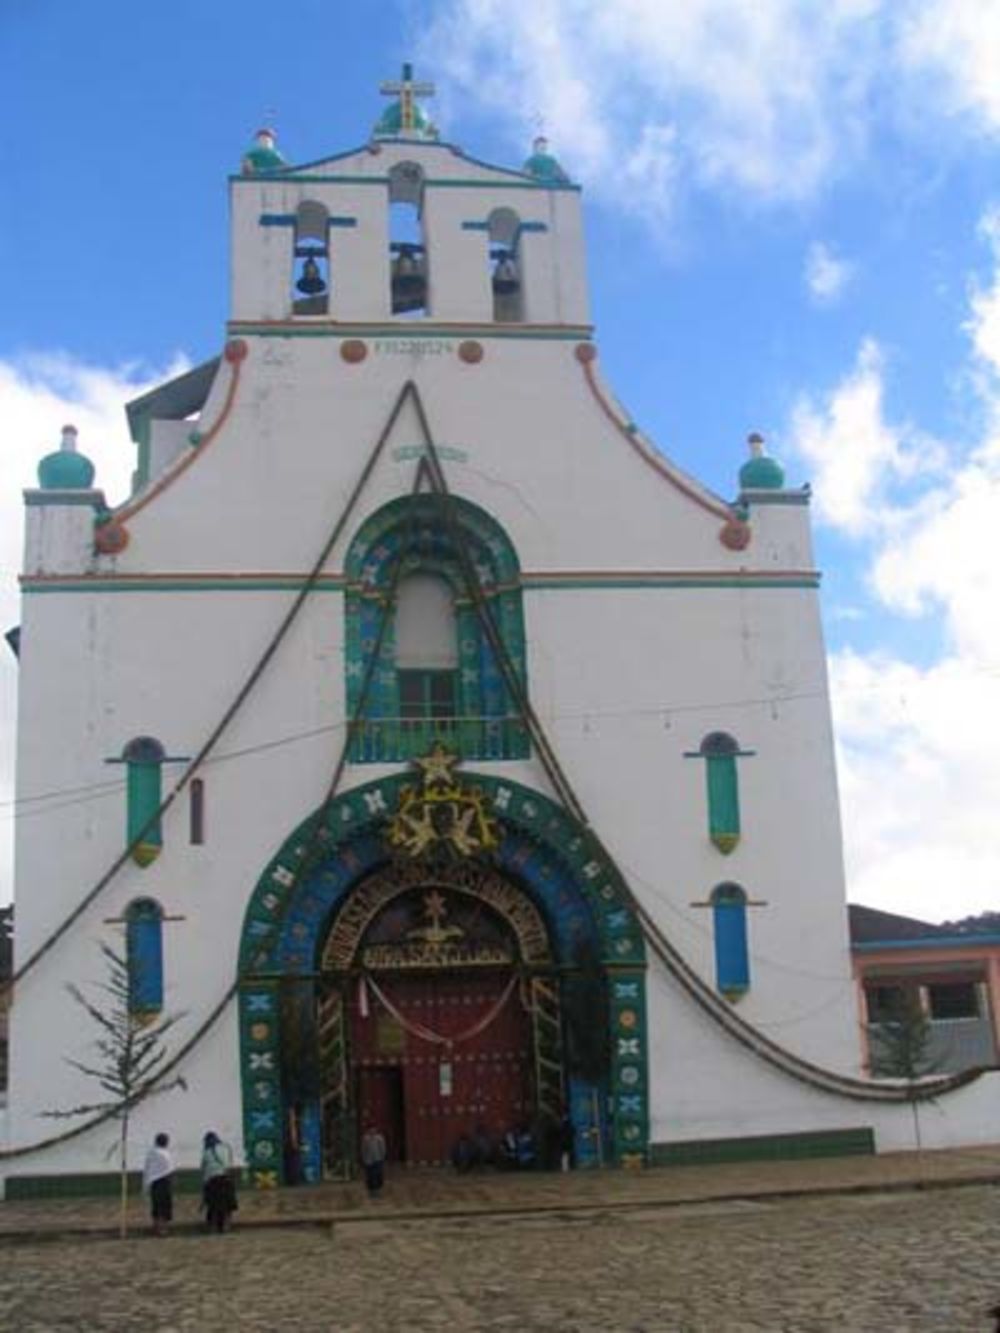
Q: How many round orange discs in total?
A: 6